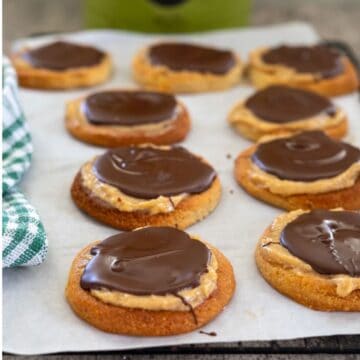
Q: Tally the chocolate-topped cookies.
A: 9